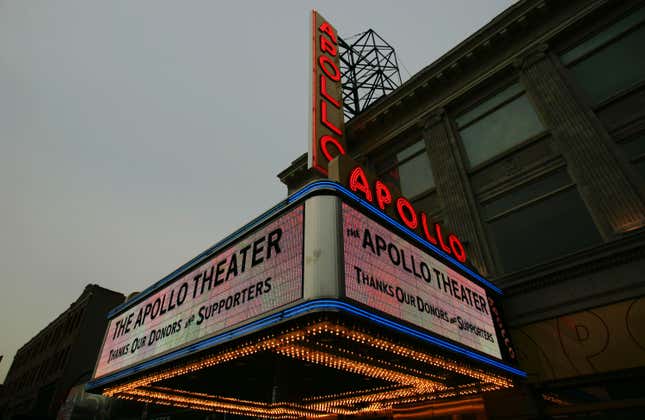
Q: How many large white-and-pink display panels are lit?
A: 2